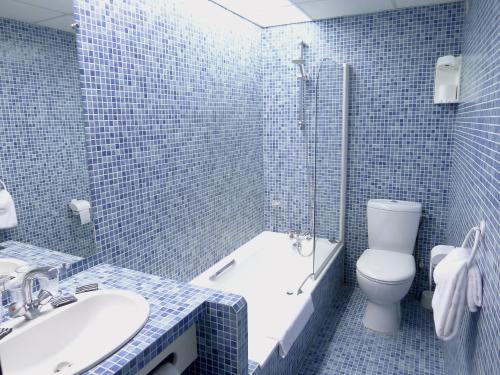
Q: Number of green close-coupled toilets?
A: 0